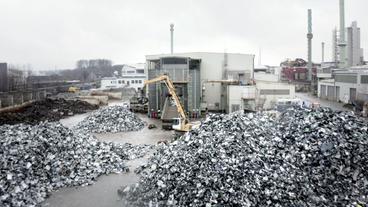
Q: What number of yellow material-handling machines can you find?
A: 1